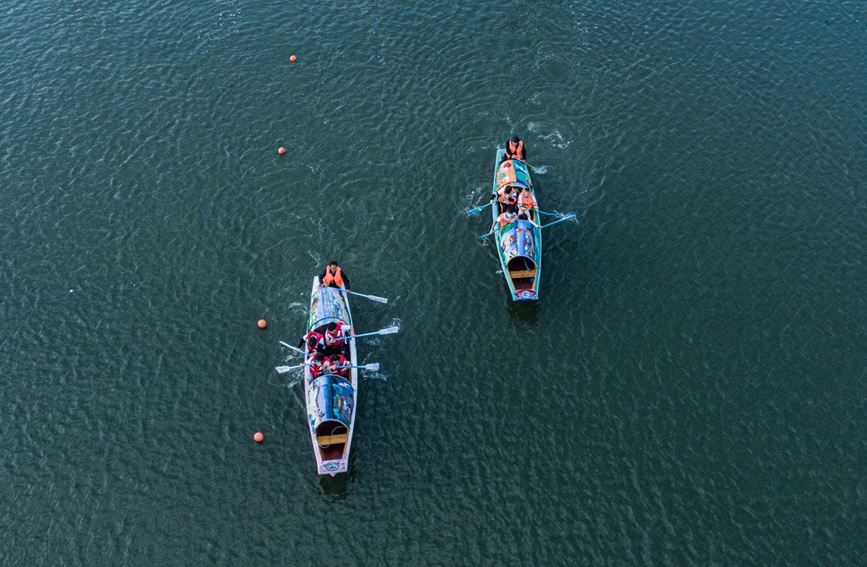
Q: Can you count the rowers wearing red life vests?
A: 4